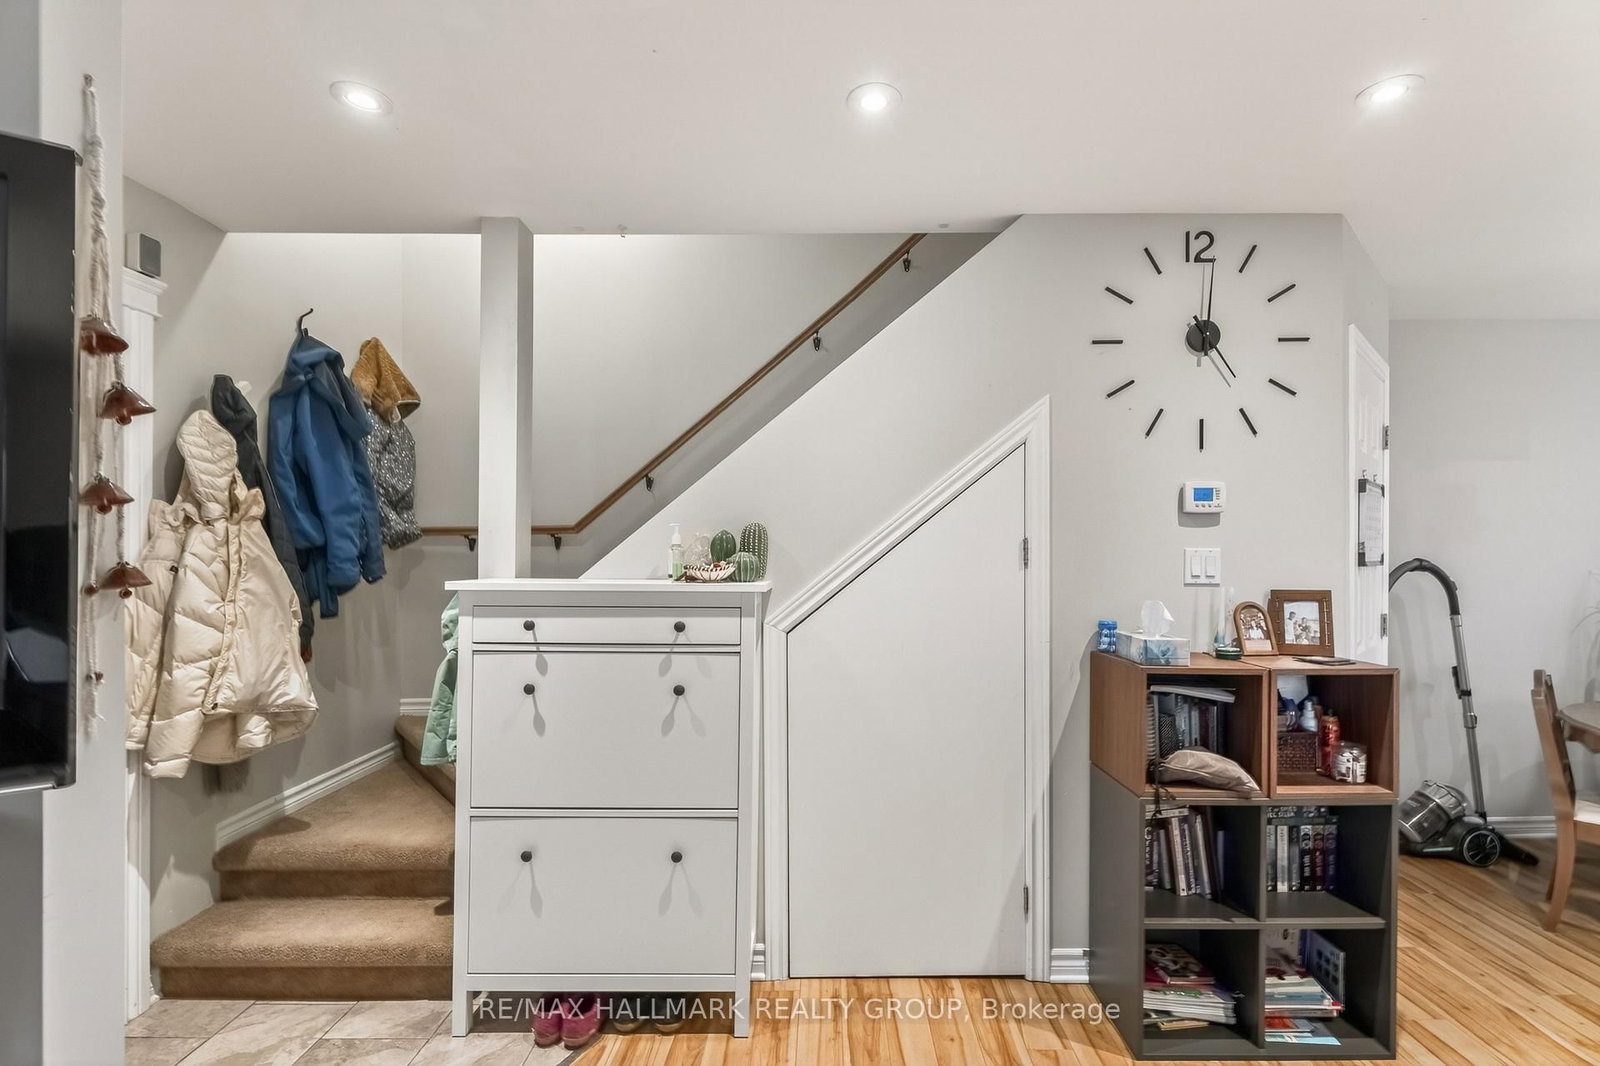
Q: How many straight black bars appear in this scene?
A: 11